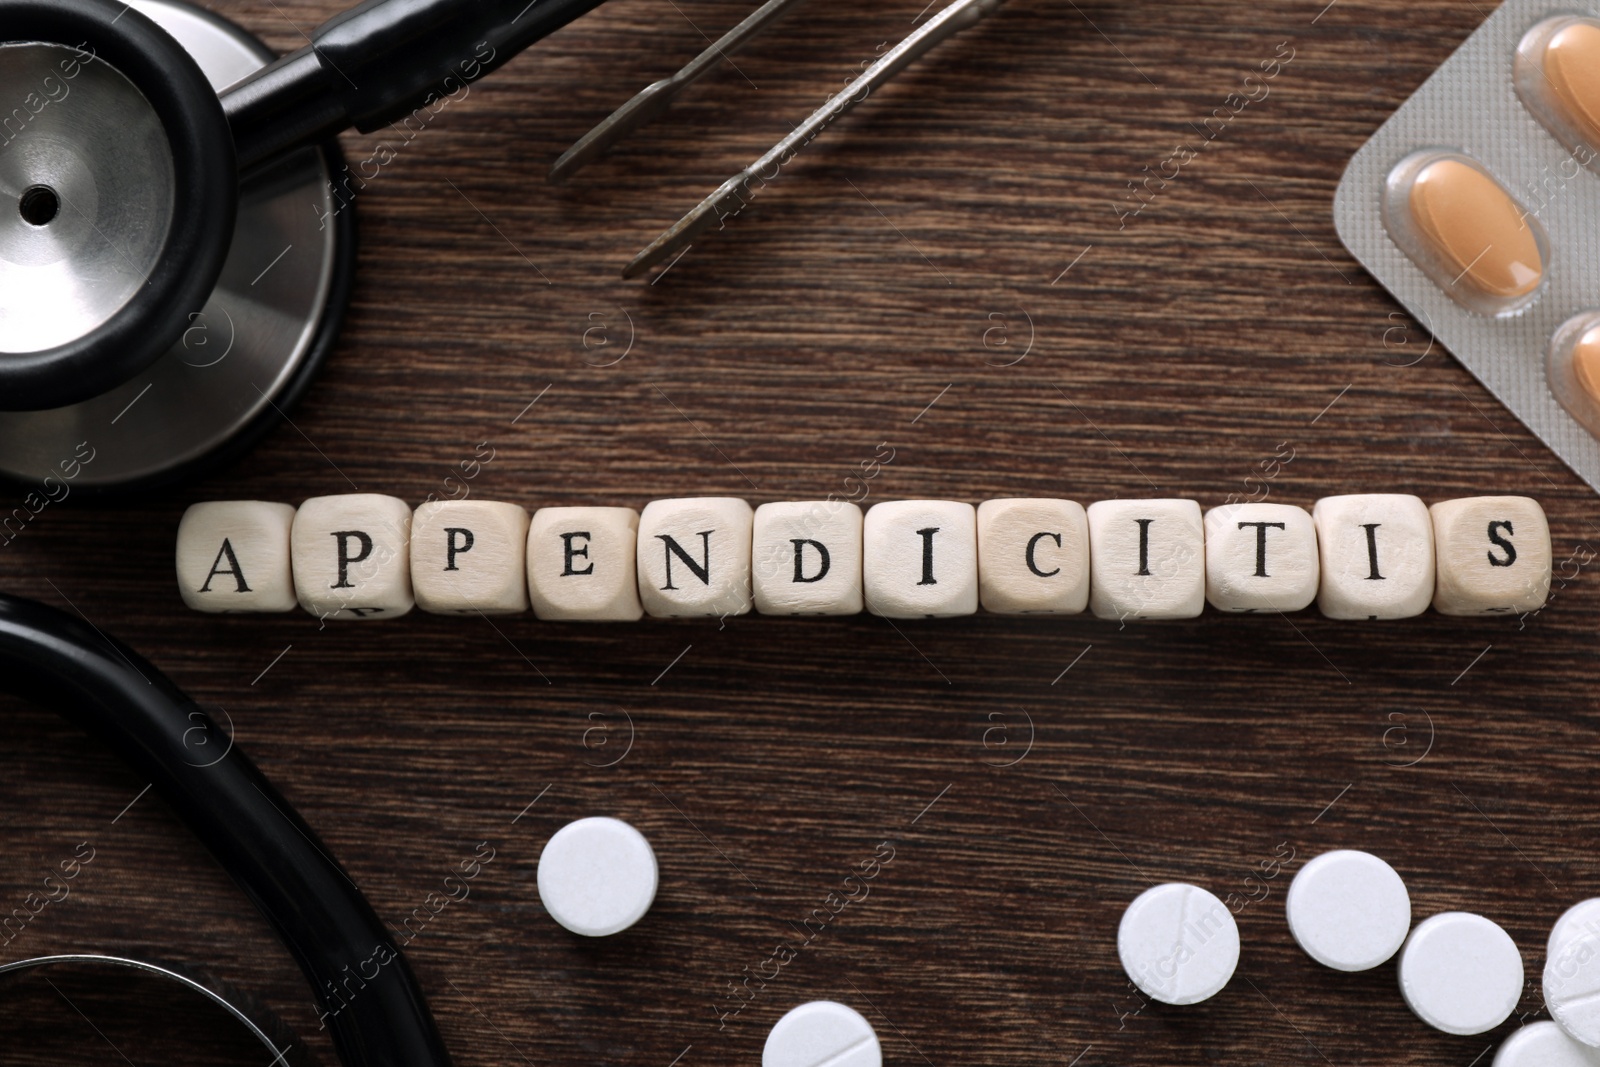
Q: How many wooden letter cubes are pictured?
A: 12